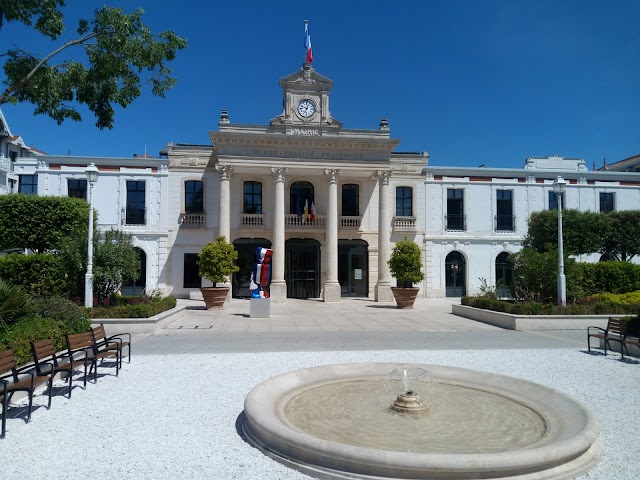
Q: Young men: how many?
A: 0